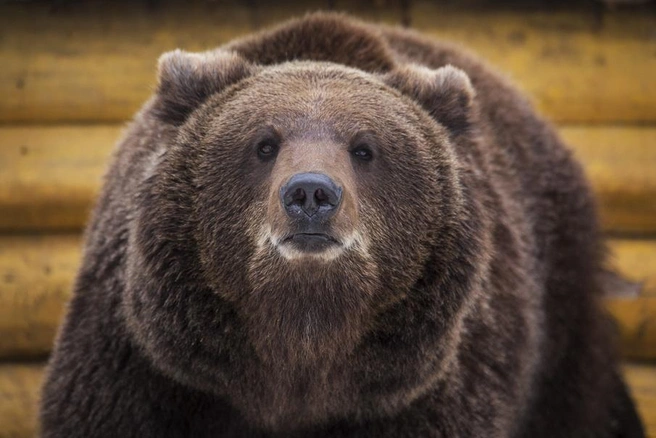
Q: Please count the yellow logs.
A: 4